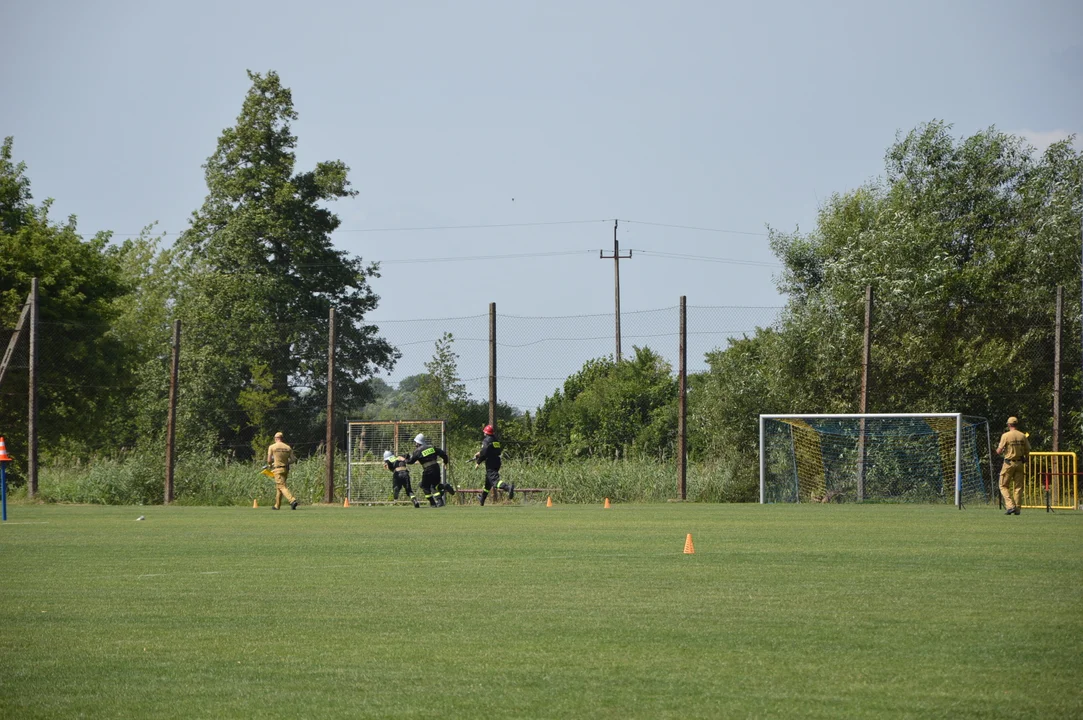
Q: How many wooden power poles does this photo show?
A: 1